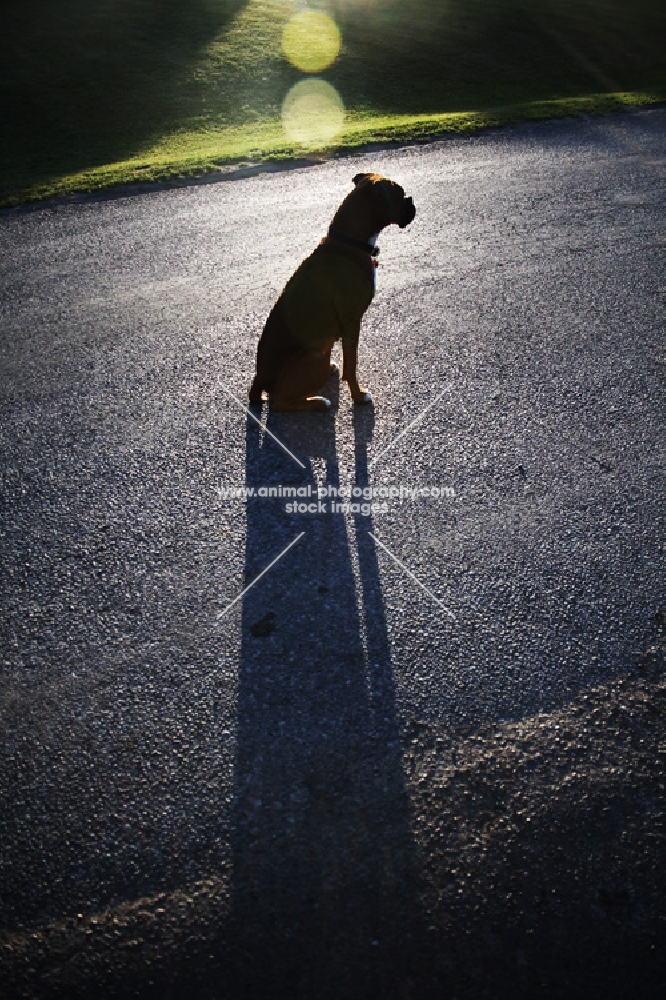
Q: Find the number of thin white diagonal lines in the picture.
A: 4